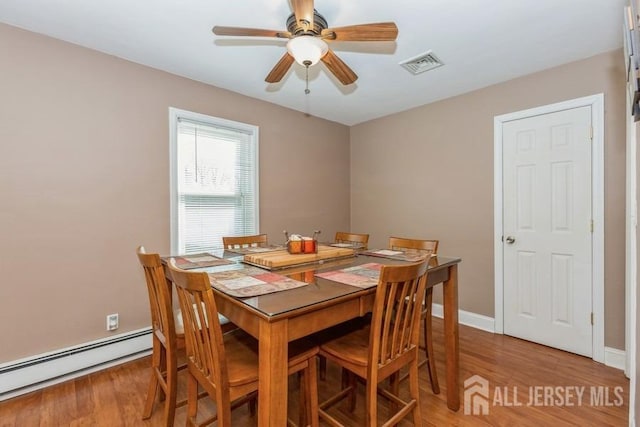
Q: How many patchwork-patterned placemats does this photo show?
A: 6